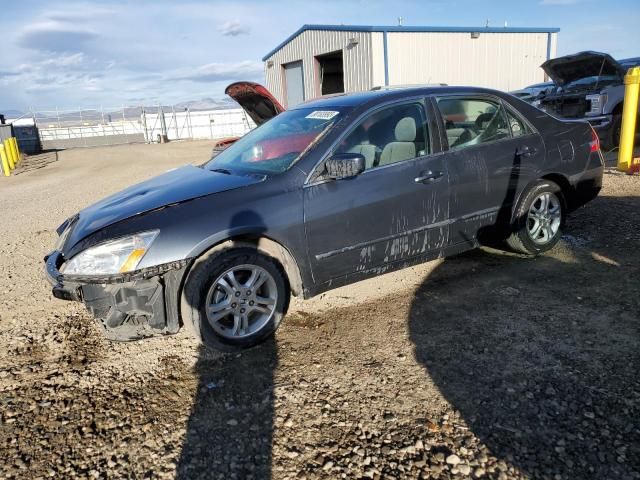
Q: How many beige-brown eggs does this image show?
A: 0